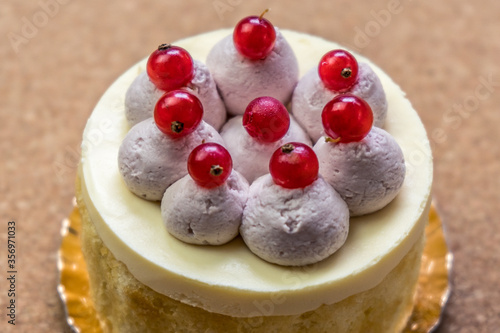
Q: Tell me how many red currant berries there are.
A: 8